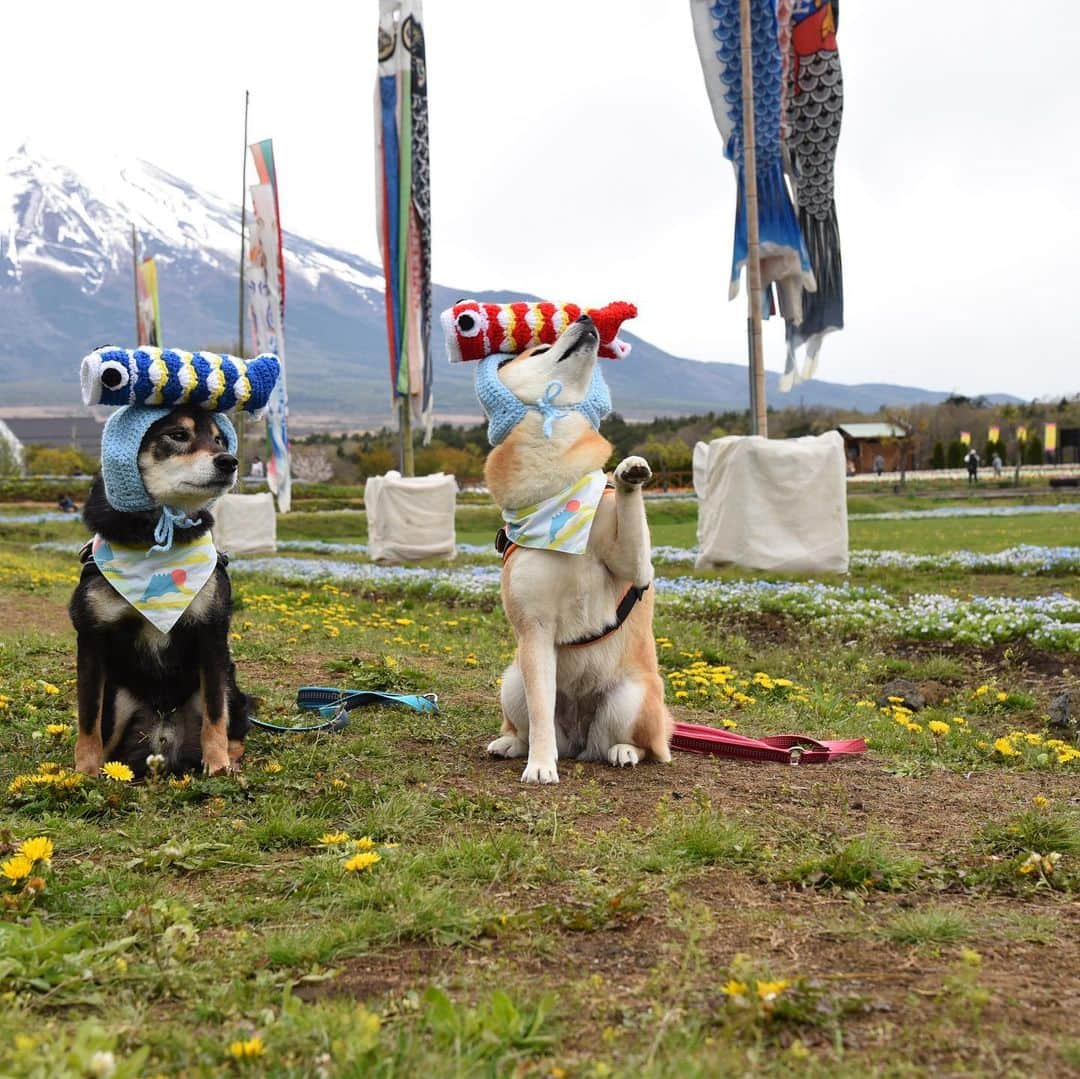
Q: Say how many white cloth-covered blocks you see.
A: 3